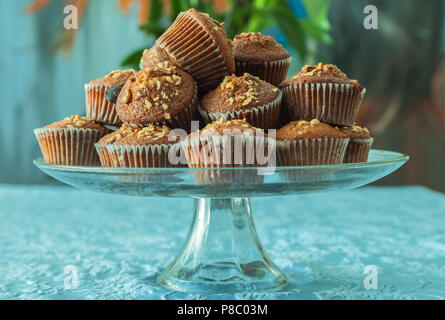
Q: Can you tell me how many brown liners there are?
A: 11